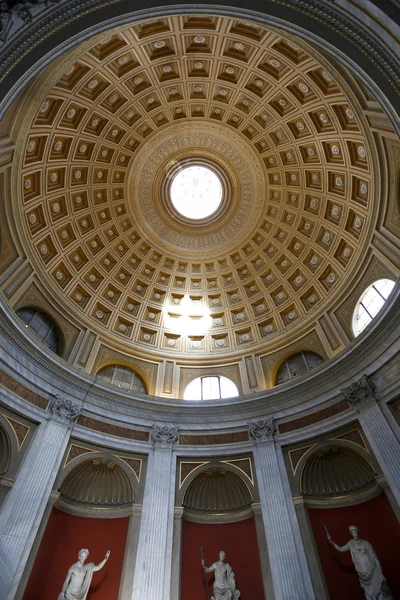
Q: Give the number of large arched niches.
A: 3